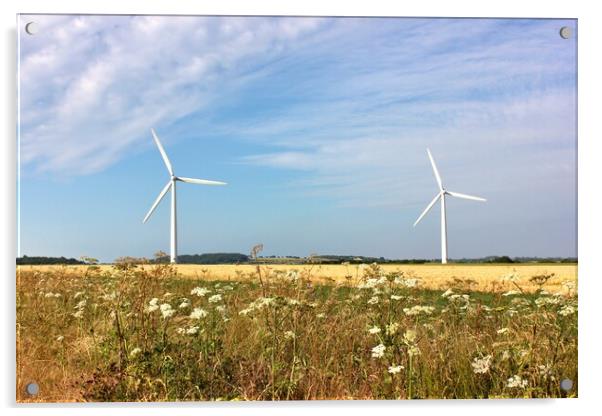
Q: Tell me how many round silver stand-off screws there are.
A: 4